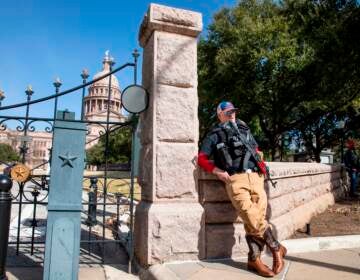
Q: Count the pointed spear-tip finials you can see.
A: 6